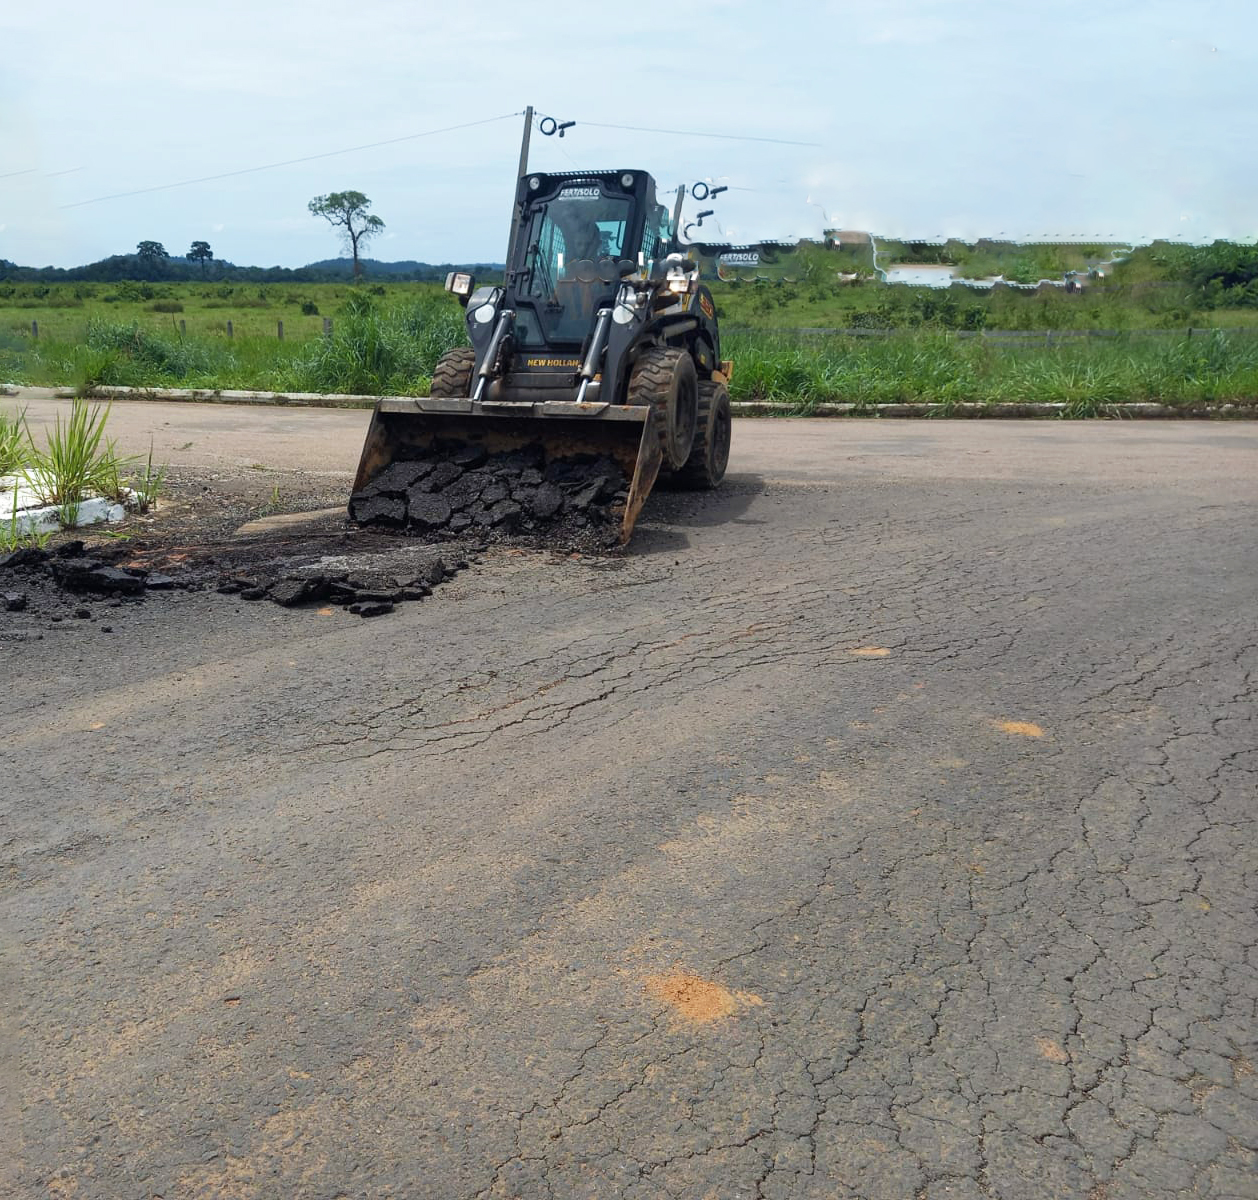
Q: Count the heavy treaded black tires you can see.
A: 3